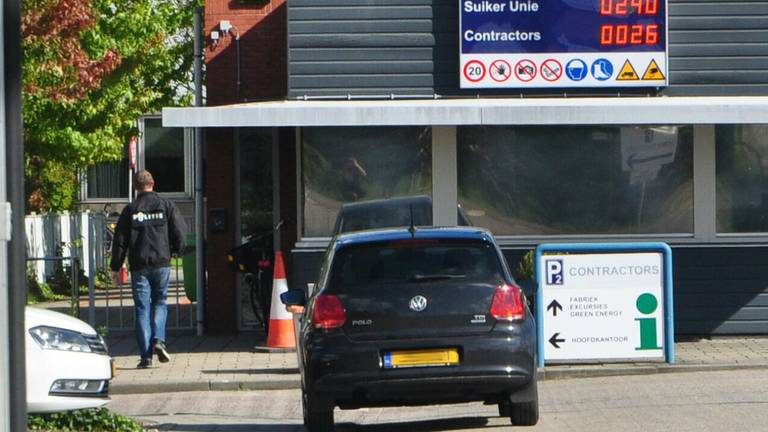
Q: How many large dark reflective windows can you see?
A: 3